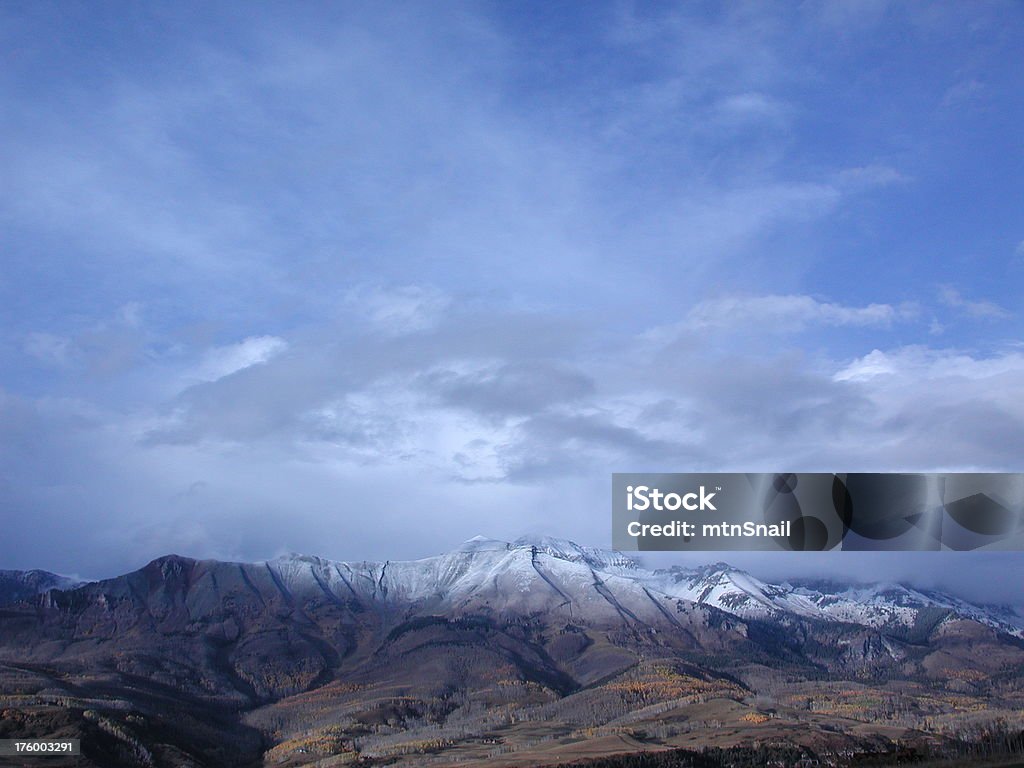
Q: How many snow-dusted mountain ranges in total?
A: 1